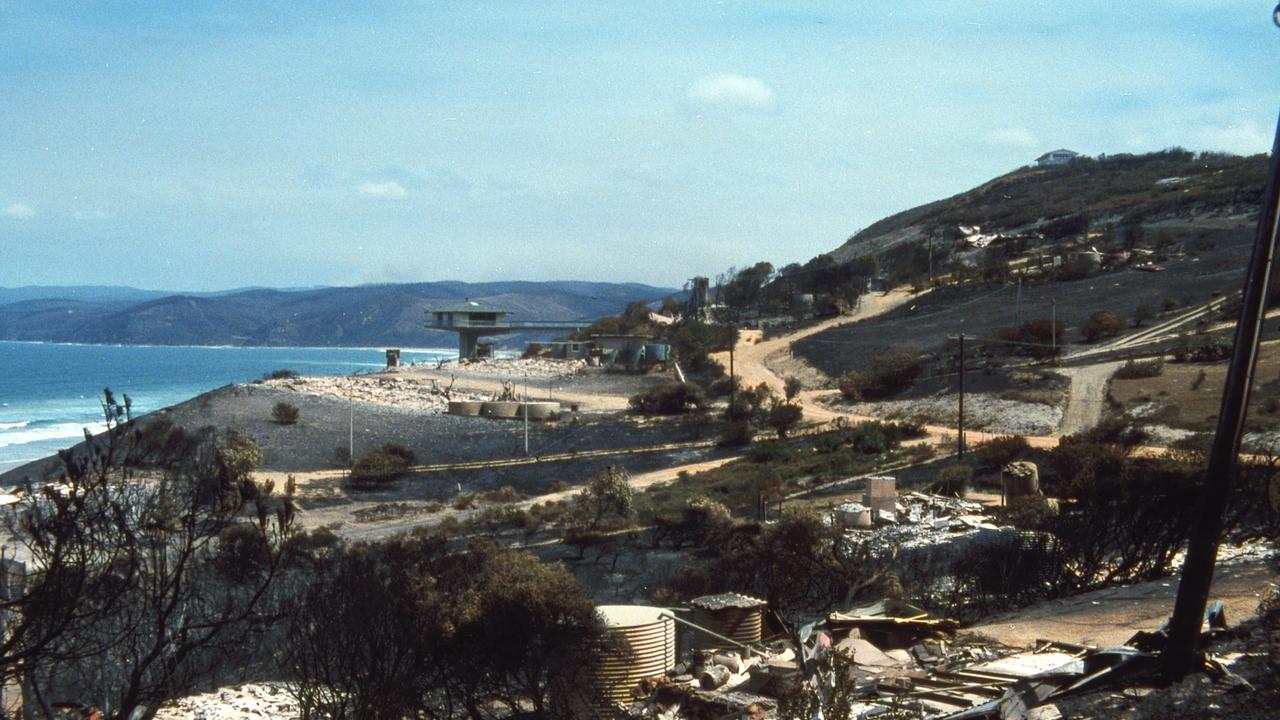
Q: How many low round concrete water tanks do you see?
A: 3